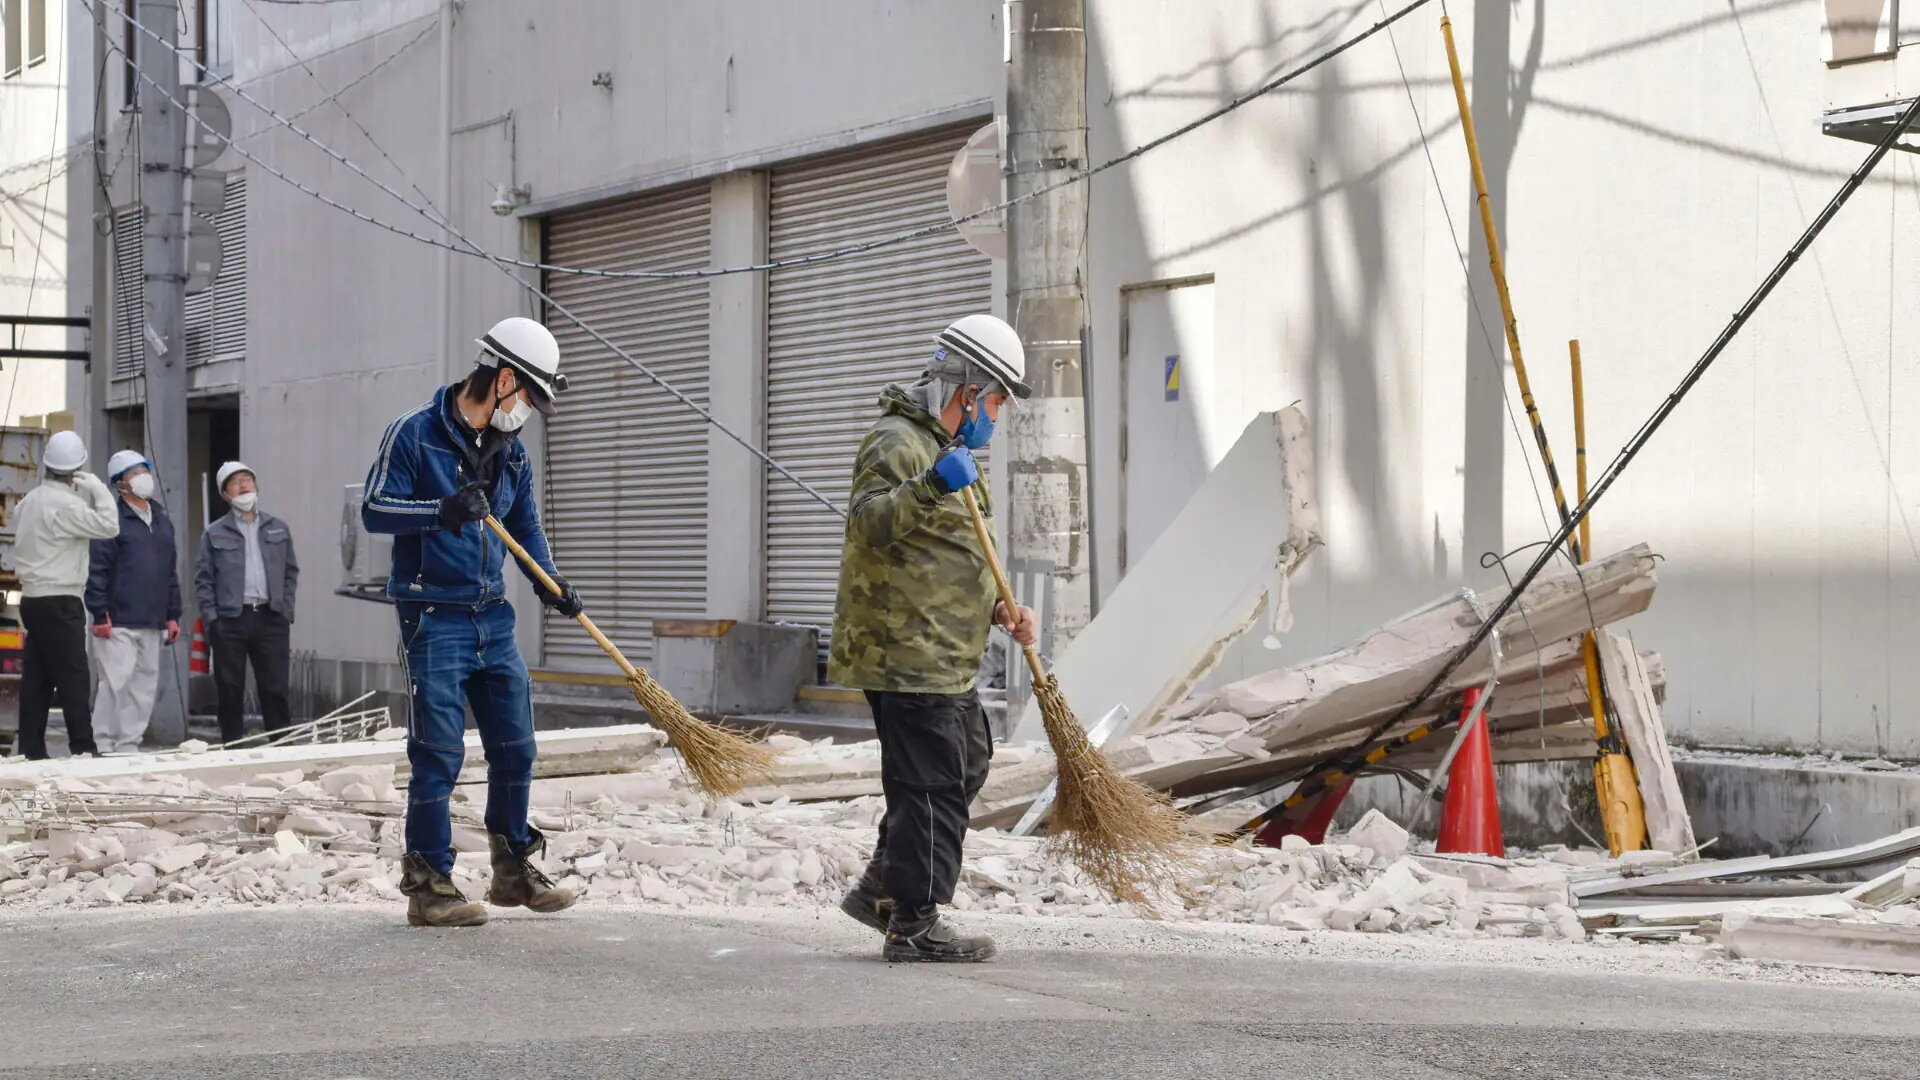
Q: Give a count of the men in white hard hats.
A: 5